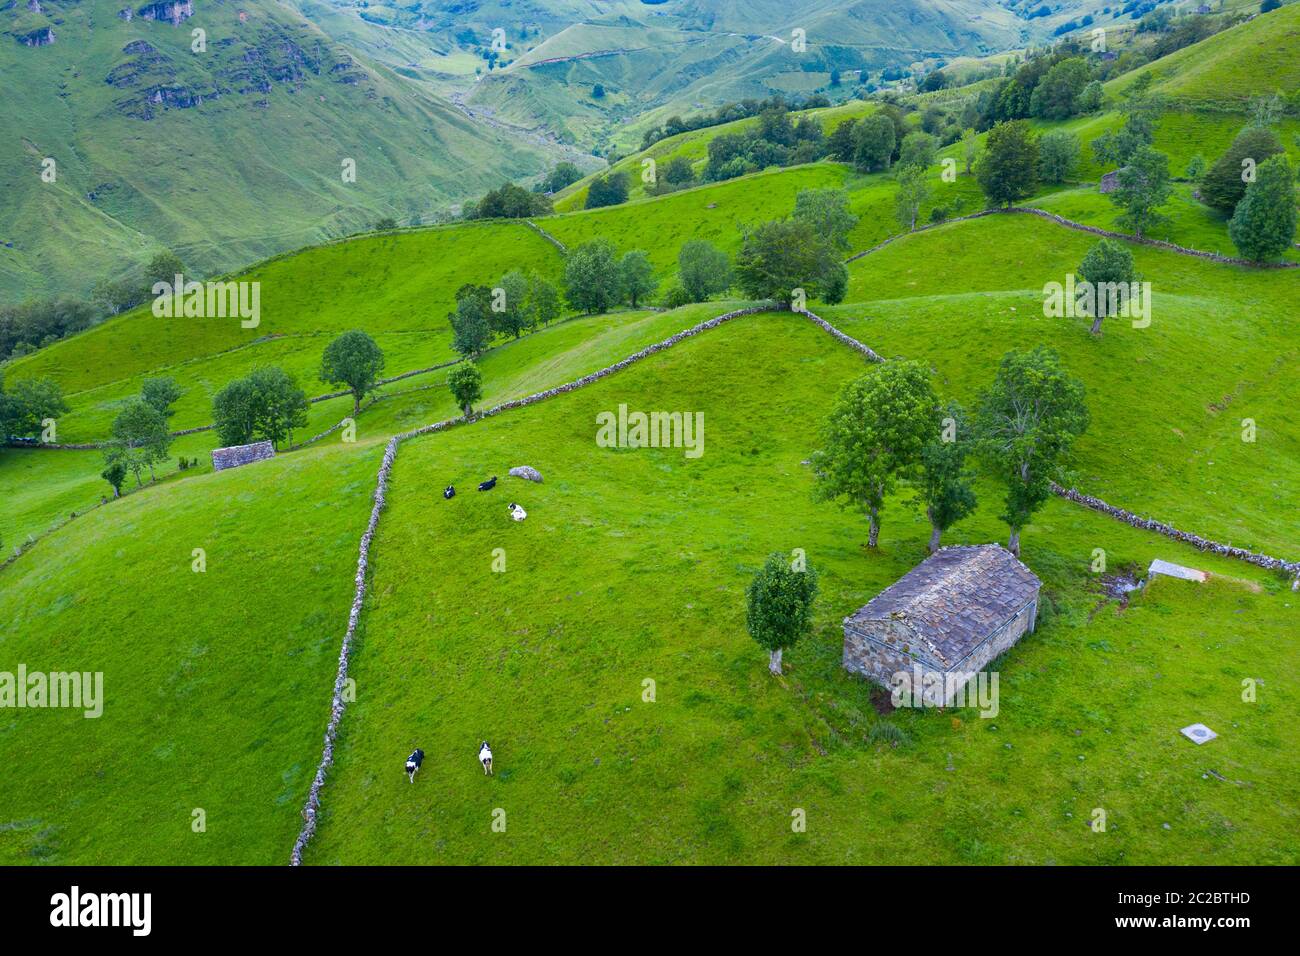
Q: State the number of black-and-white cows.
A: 5